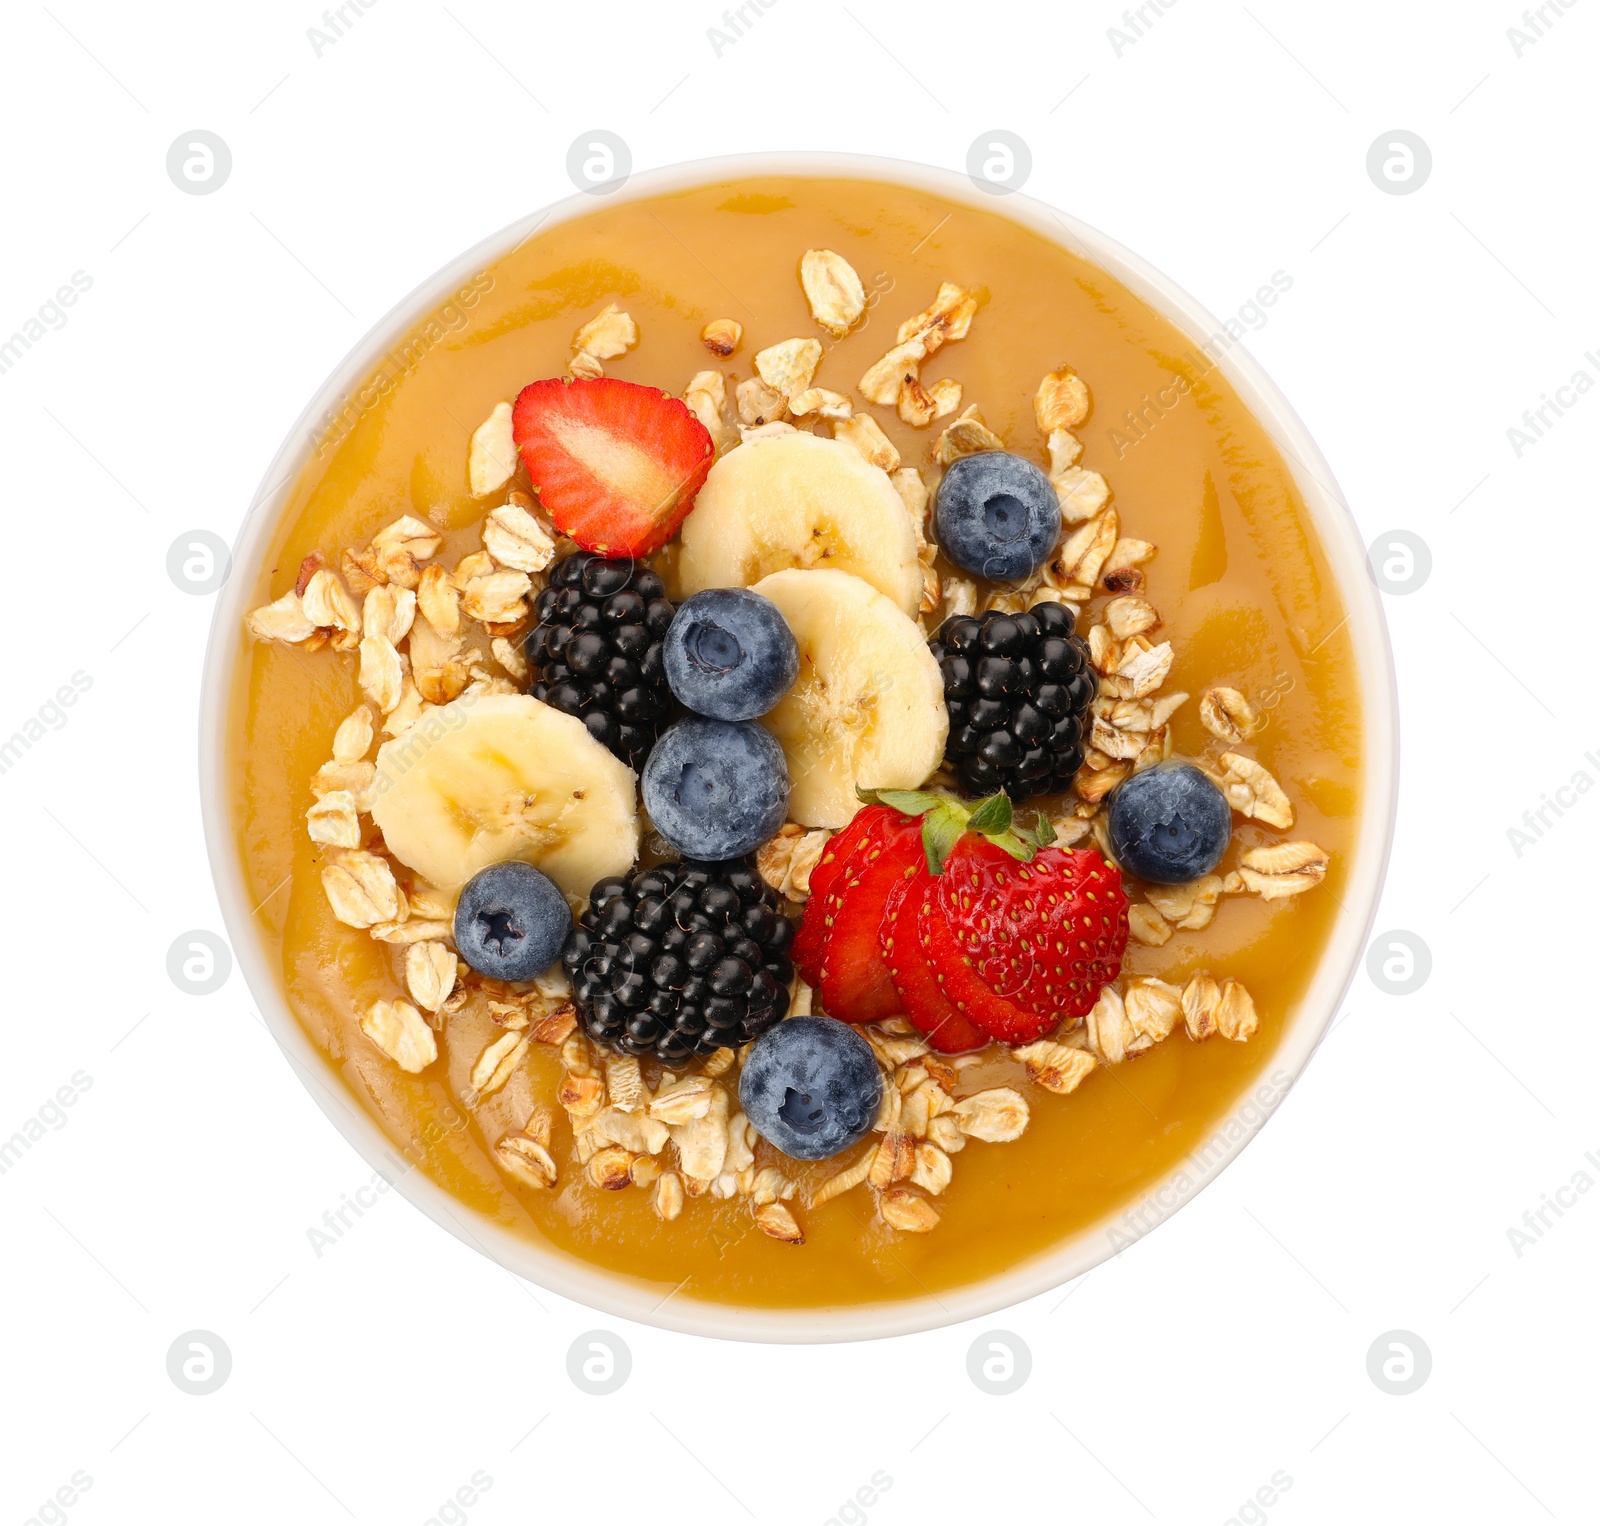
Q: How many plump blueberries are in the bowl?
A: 6